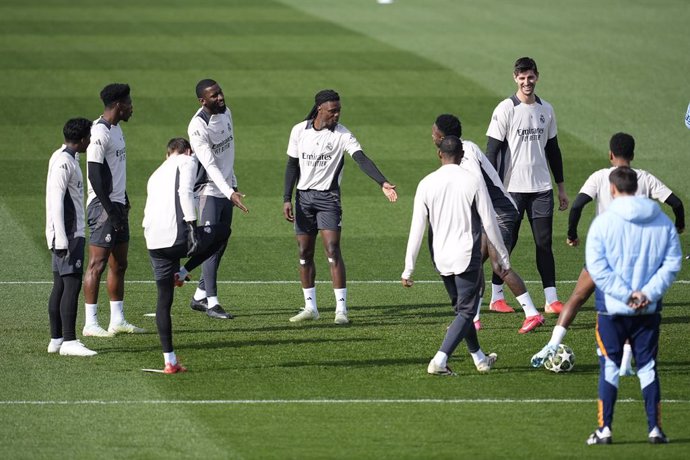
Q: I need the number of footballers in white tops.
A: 9